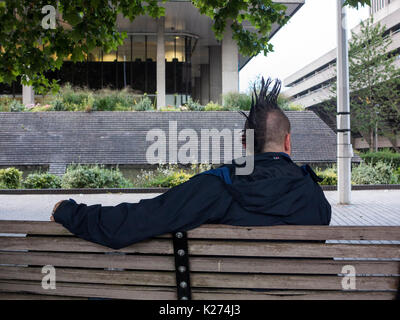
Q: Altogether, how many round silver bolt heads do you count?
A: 5